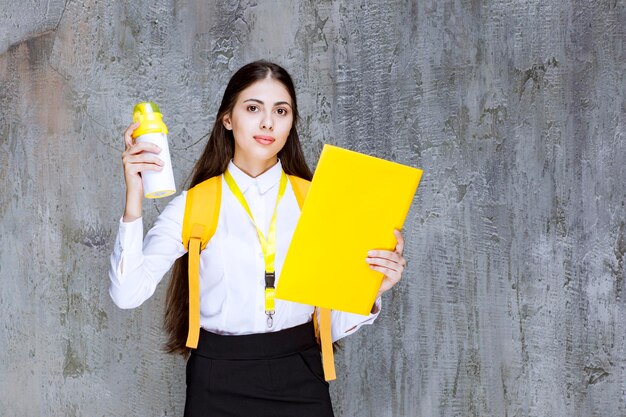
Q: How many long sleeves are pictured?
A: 2